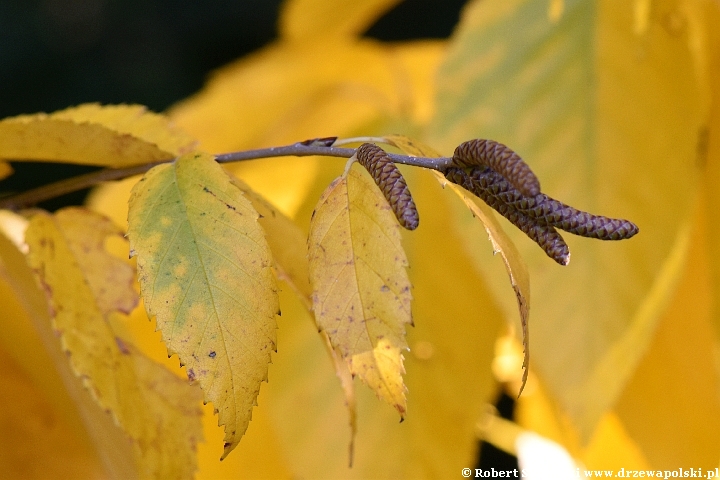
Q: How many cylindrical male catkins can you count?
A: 4